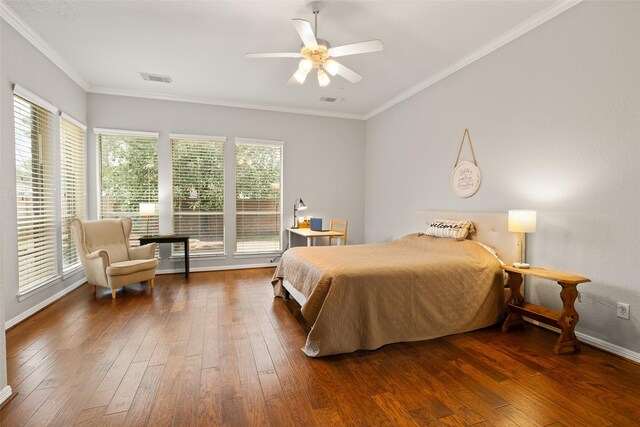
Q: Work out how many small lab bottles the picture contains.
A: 0